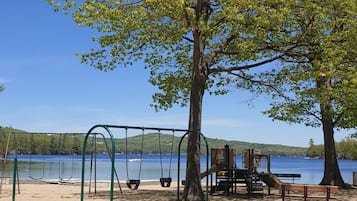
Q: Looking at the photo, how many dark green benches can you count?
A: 1